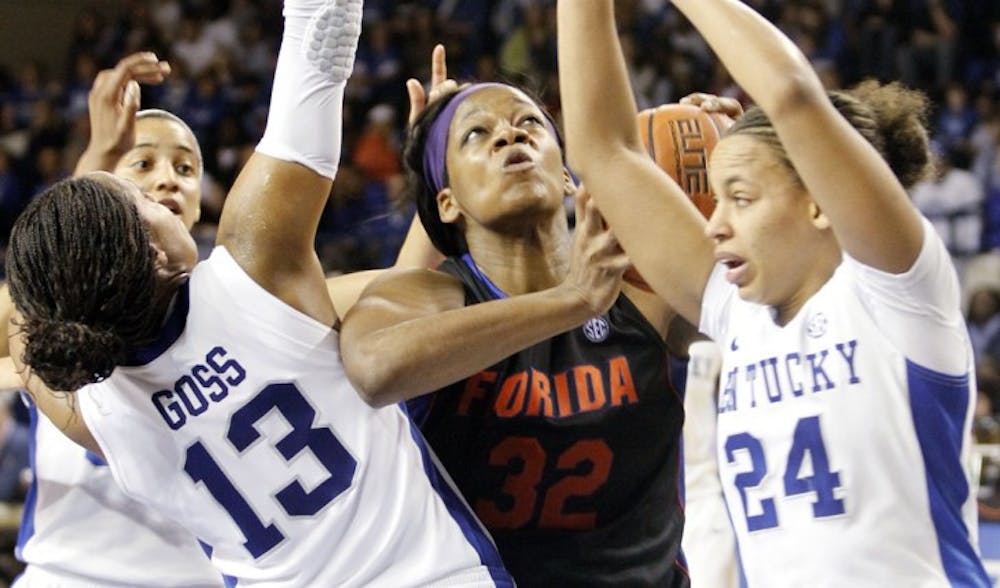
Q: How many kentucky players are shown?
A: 3